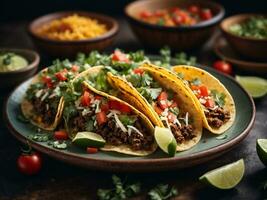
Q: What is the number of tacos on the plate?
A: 4